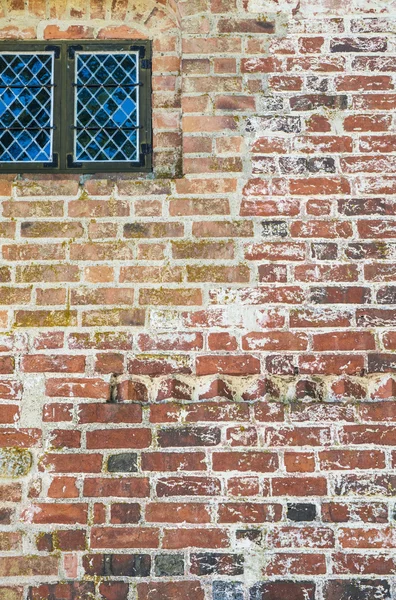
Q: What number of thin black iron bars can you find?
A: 4